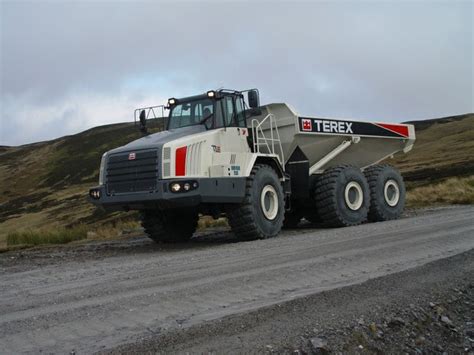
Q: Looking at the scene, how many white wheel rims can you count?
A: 3